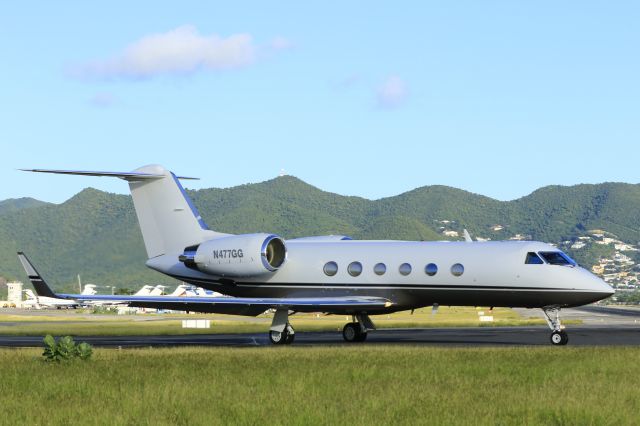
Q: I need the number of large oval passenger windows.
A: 6